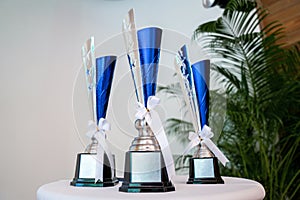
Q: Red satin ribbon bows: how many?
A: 0